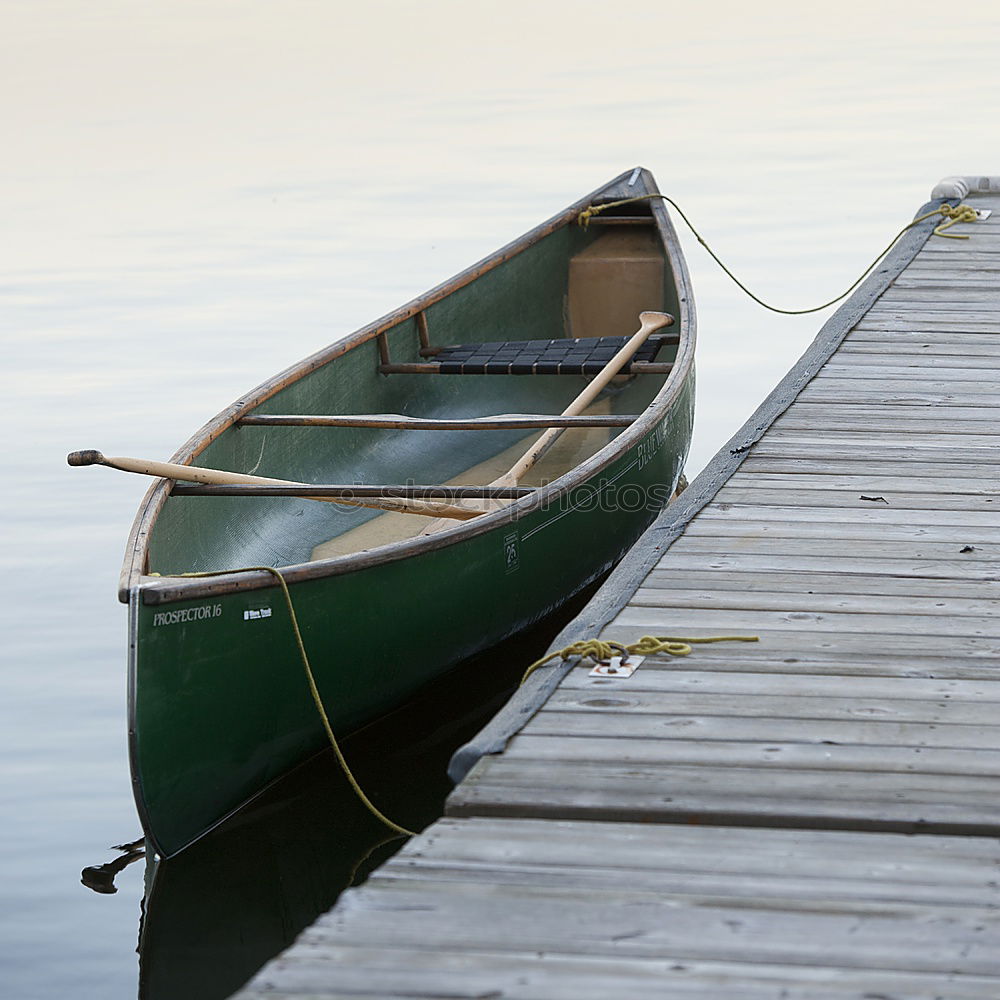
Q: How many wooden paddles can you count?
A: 2